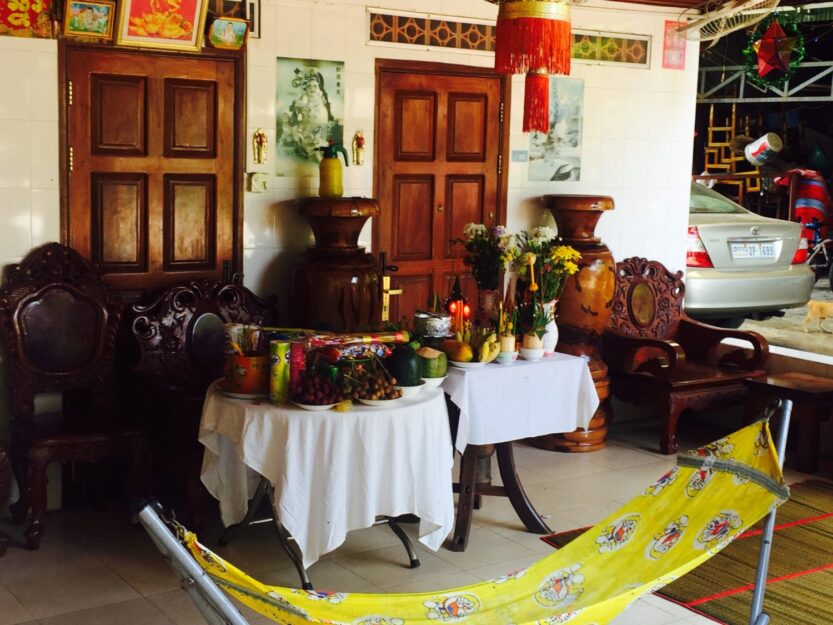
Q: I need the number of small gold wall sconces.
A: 2